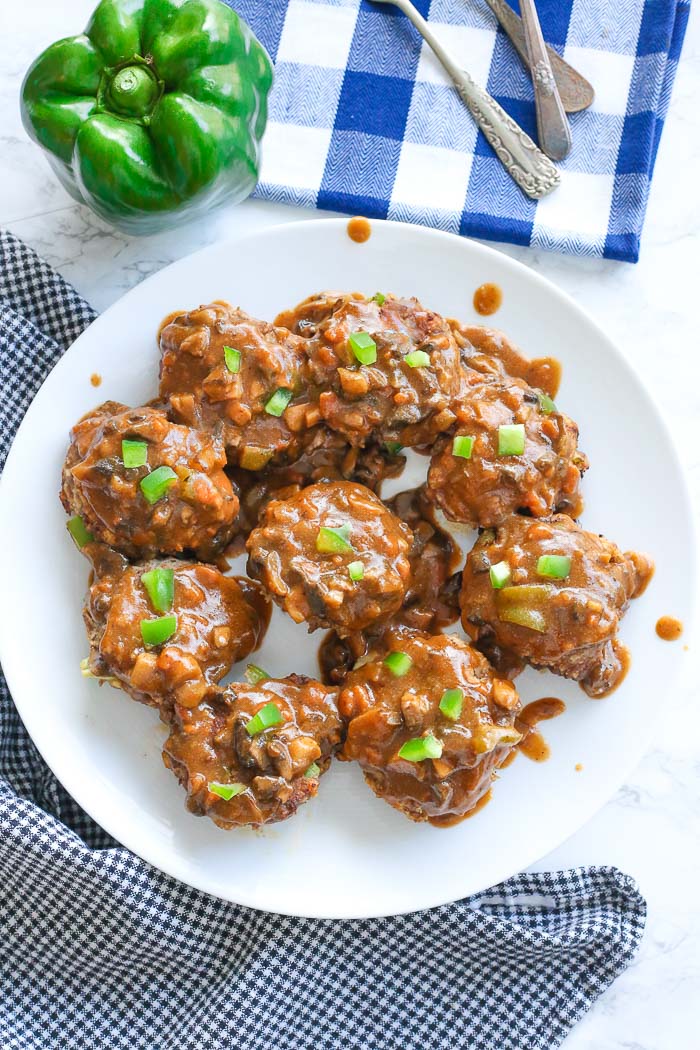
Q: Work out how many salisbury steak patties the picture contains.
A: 9